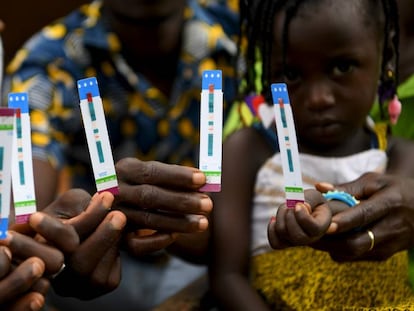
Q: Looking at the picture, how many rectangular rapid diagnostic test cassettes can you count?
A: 5